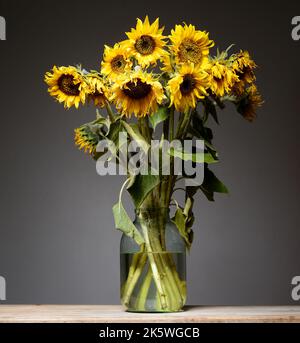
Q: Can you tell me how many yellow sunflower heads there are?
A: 11